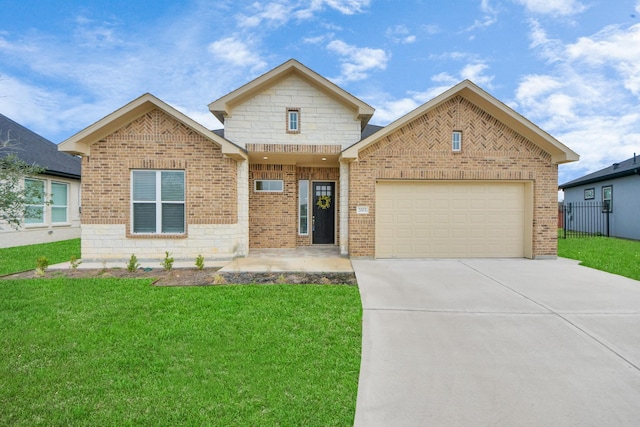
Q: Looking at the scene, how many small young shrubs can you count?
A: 5